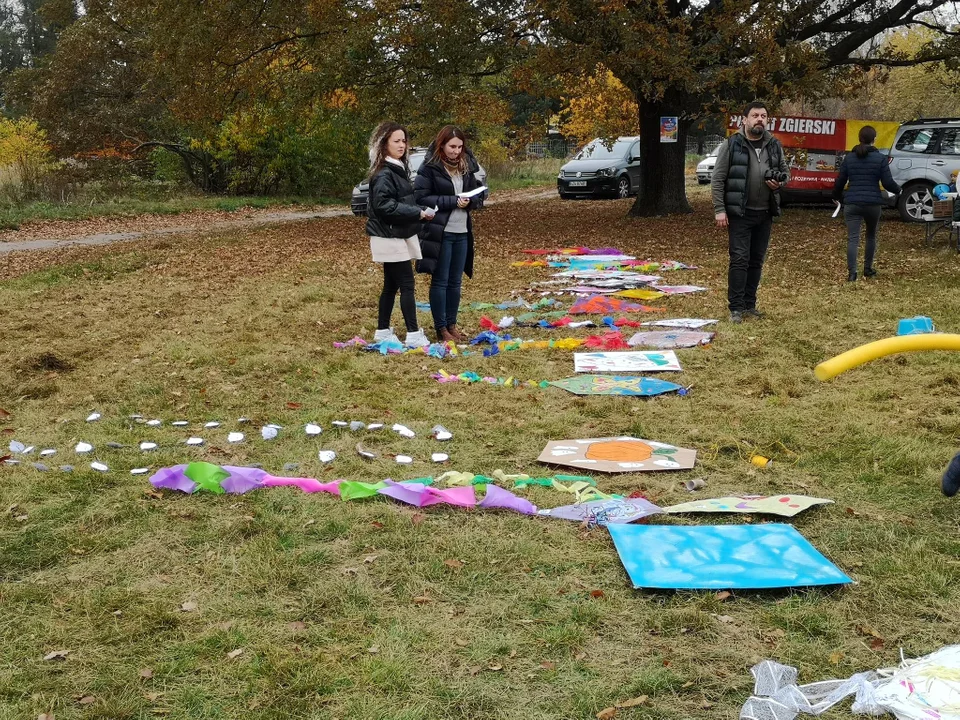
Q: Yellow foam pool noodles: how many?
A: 1